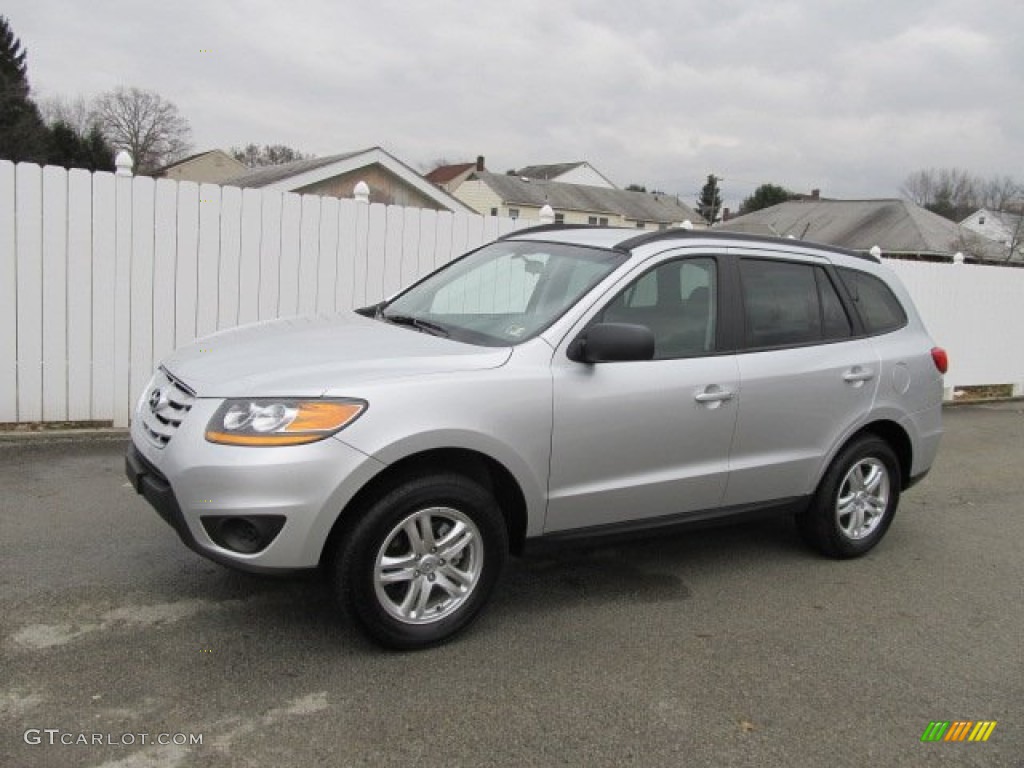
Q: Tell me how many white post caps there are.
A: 7